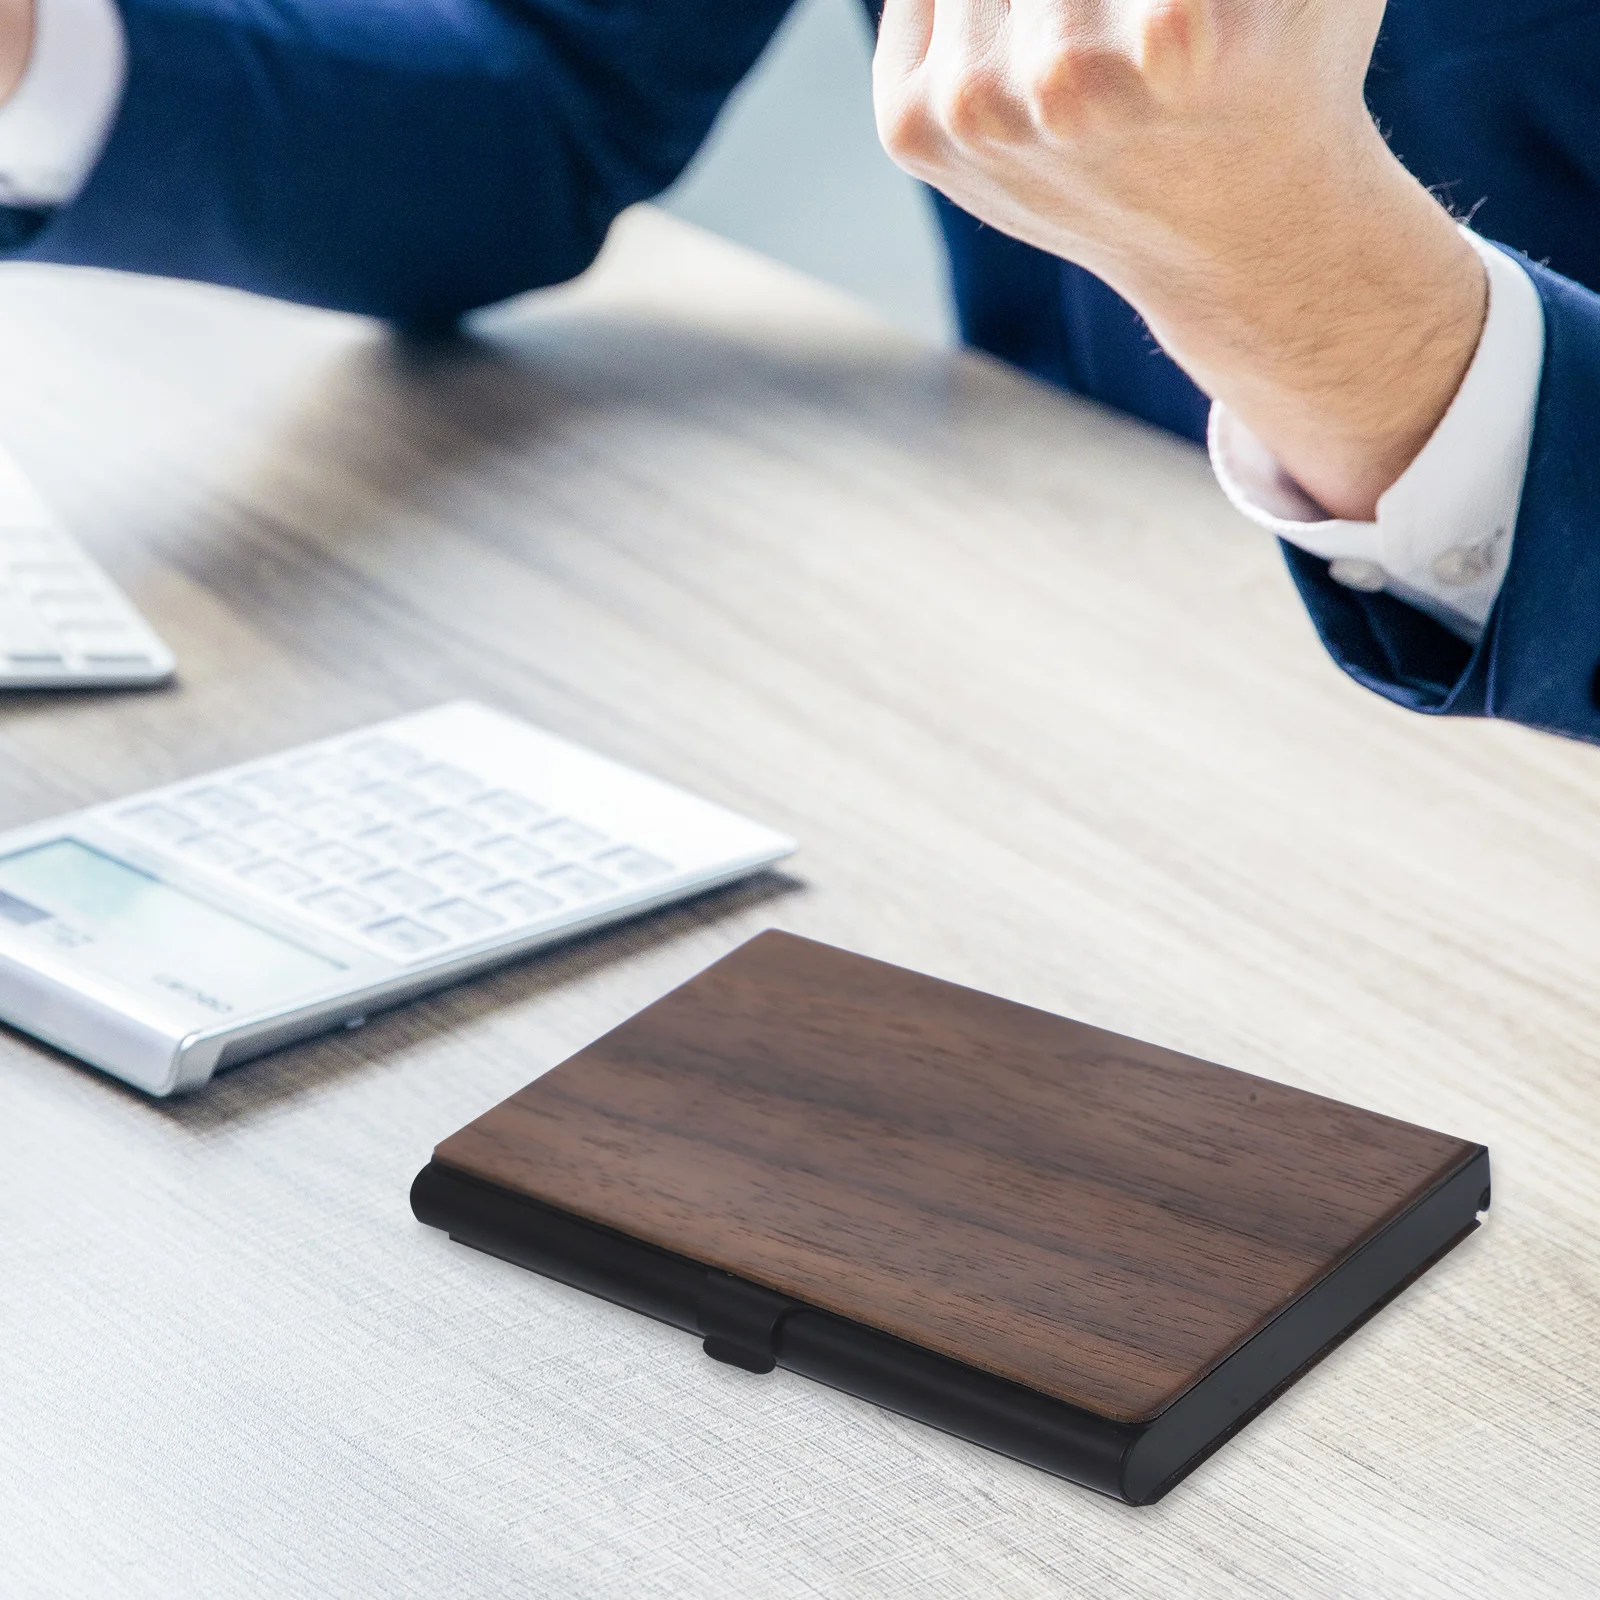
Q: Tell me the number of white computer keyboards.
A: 1